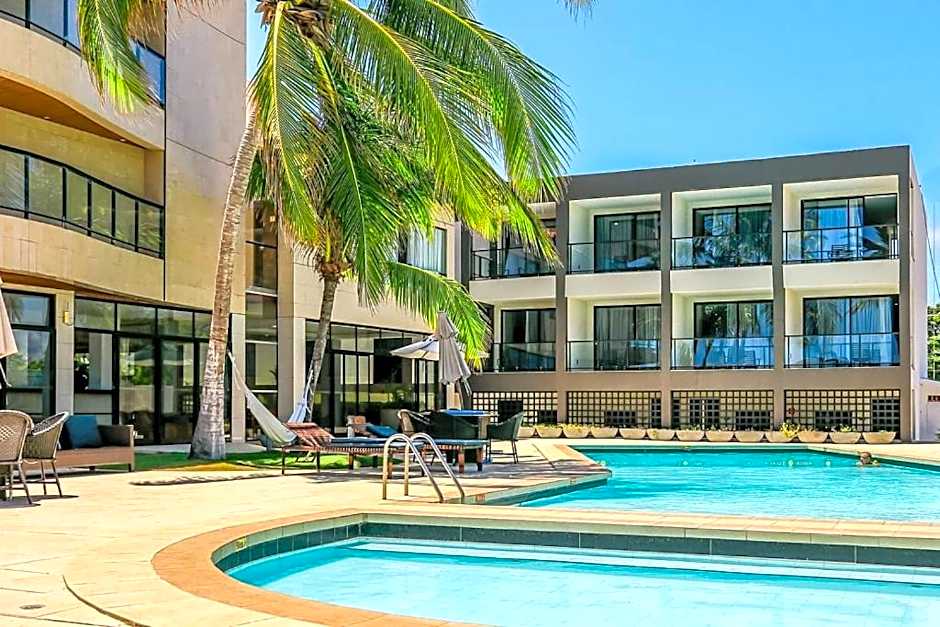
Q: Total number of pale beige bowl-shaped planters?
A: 13